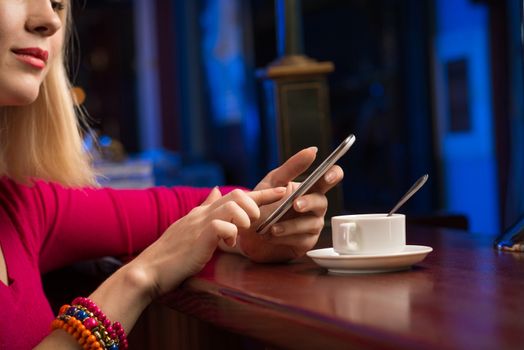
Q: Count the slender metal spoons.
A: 1